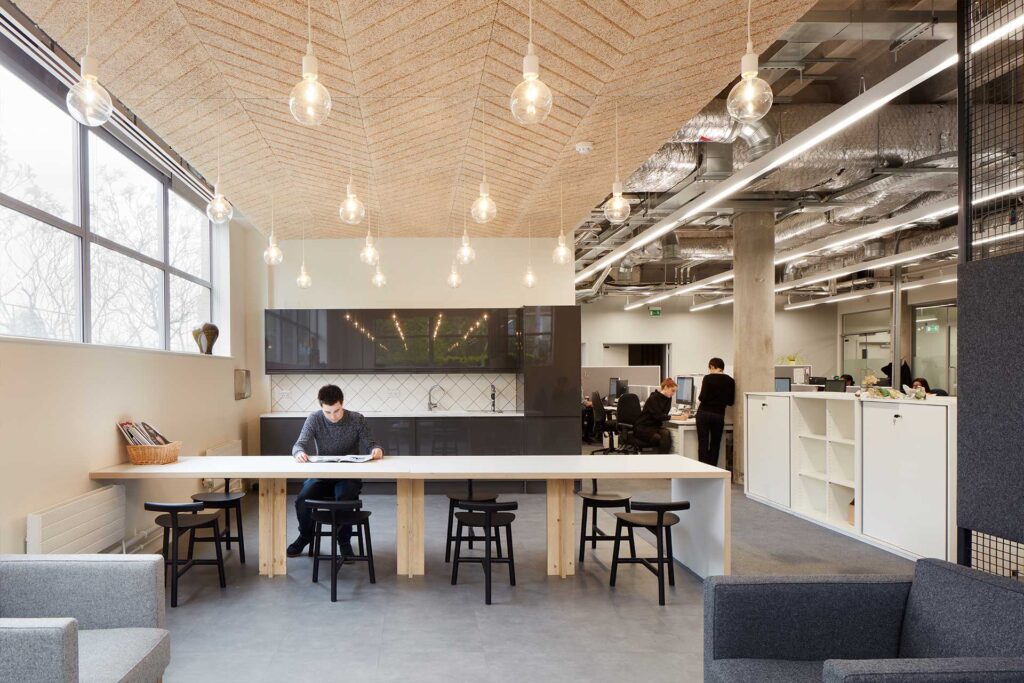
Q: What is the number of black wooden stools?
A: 8